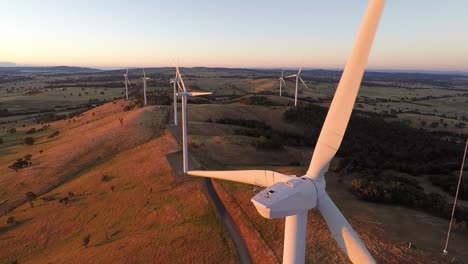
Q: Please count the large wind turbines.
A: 7